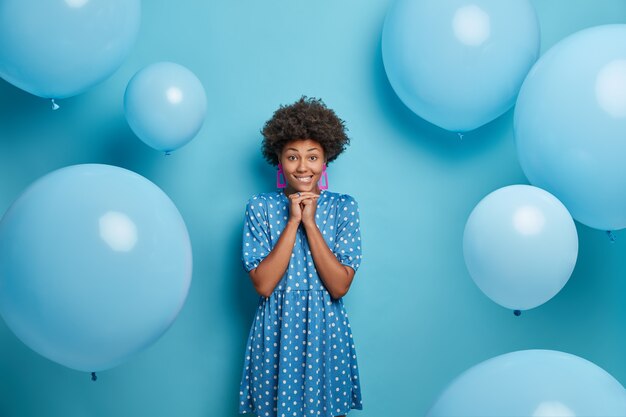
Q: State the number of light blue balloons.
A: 7